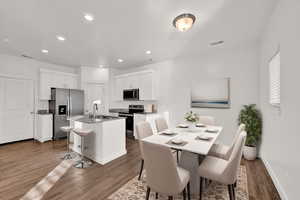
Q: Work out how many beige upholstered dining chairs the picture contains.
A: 6